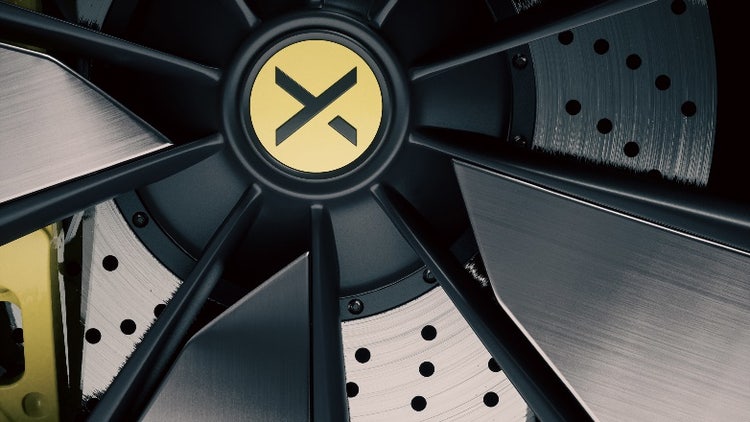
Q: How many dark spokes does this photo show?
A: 10